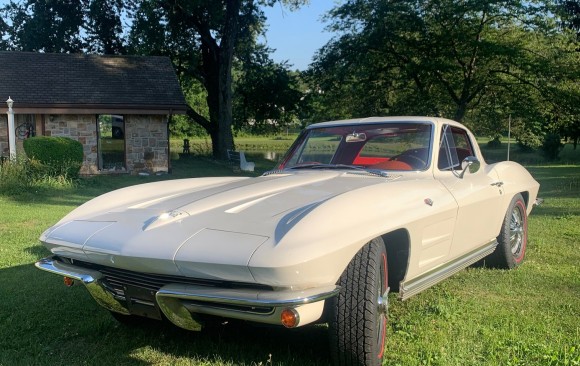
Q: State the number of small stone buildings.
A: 1